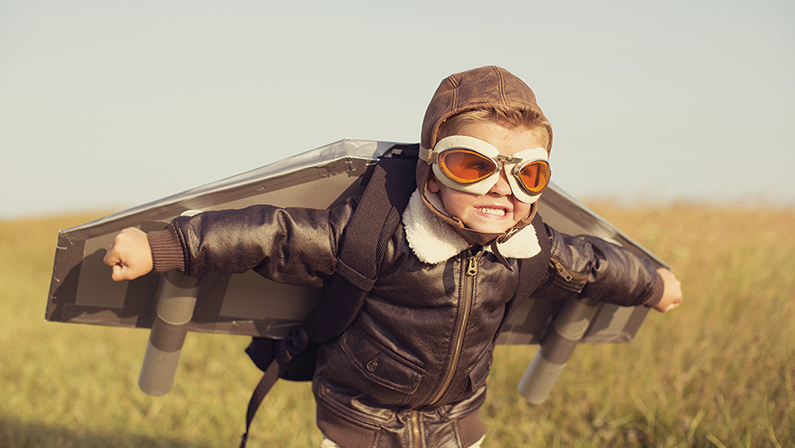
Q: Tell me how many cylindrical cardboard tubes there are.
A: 2